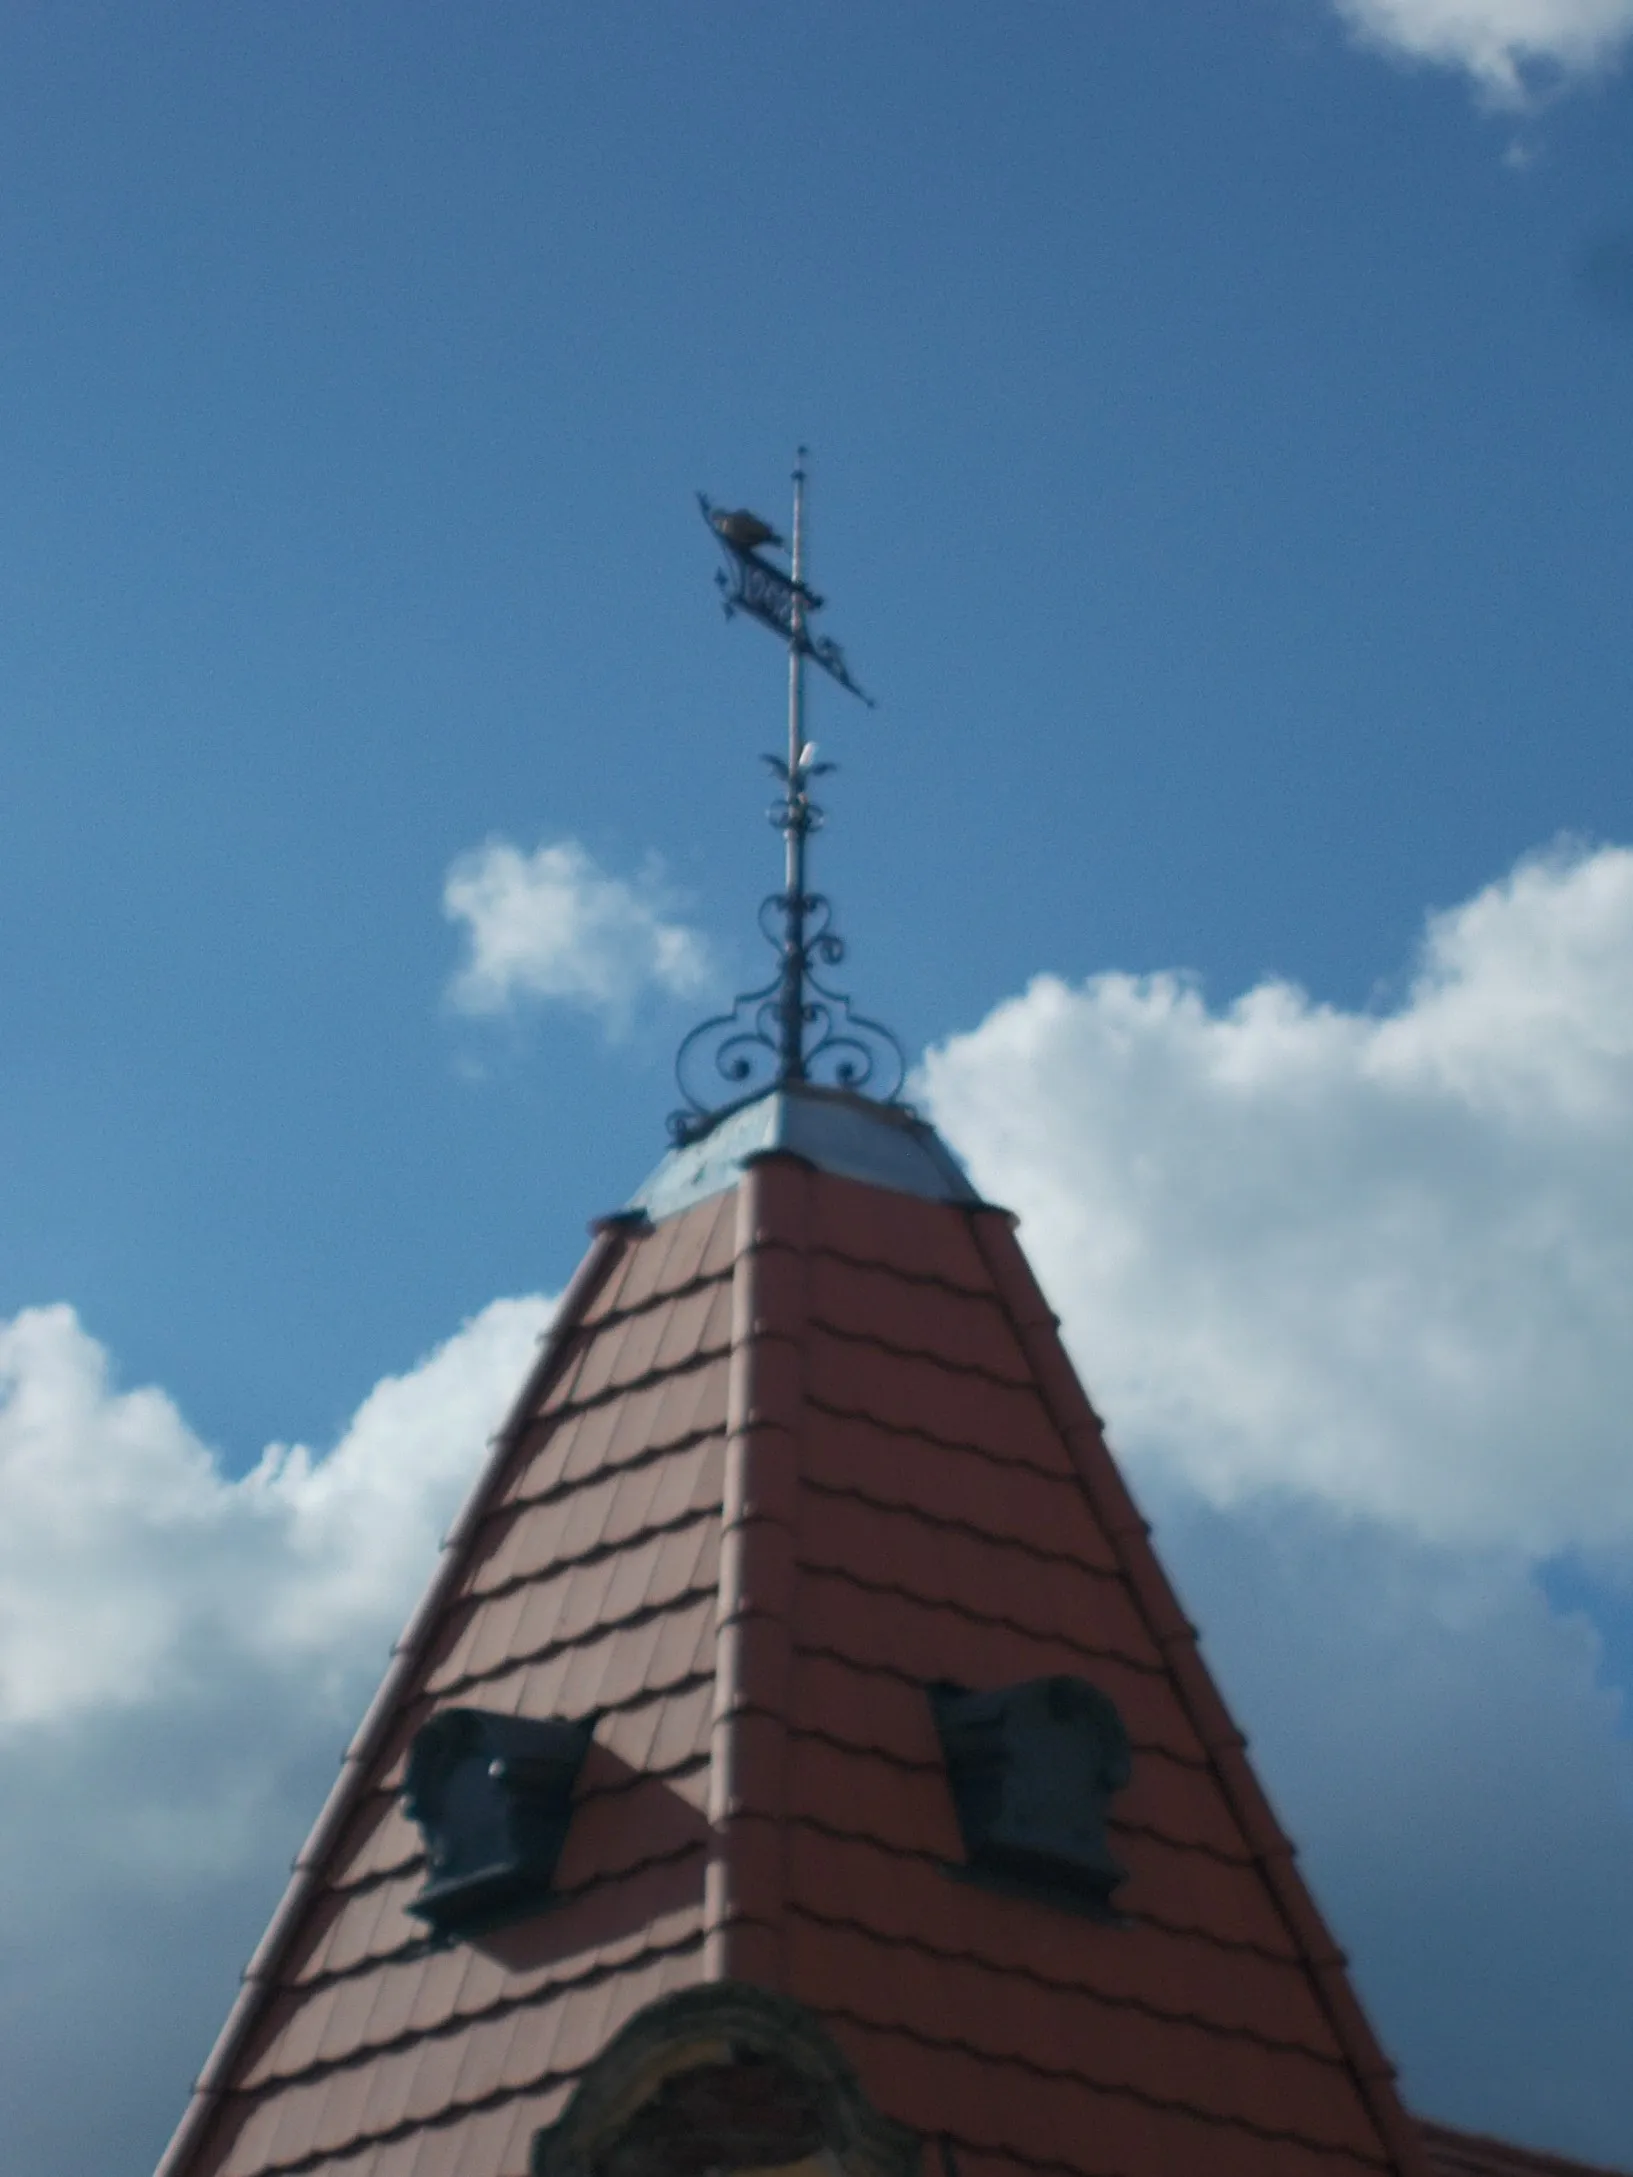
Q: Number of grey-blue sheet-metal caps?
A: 1